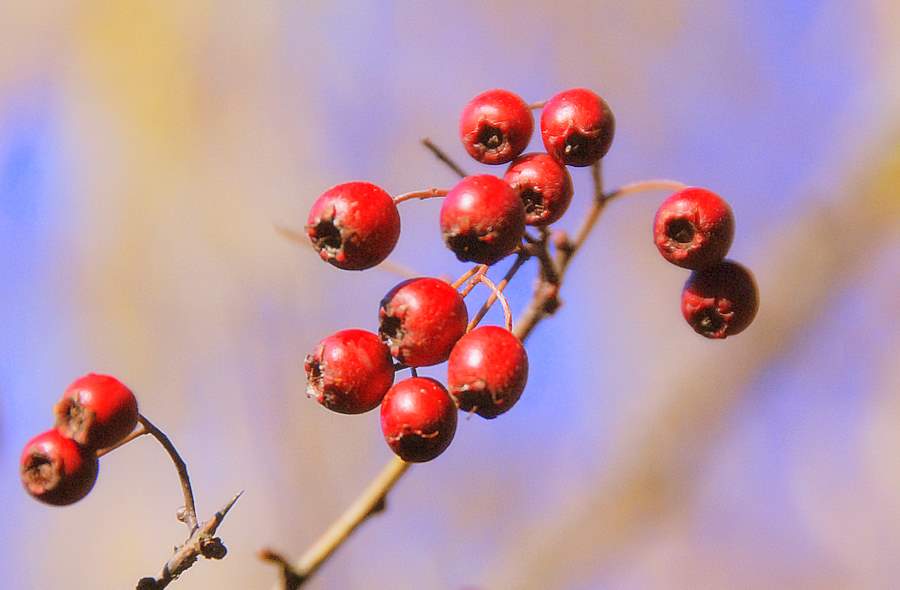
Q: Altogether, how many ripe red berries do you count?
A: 13